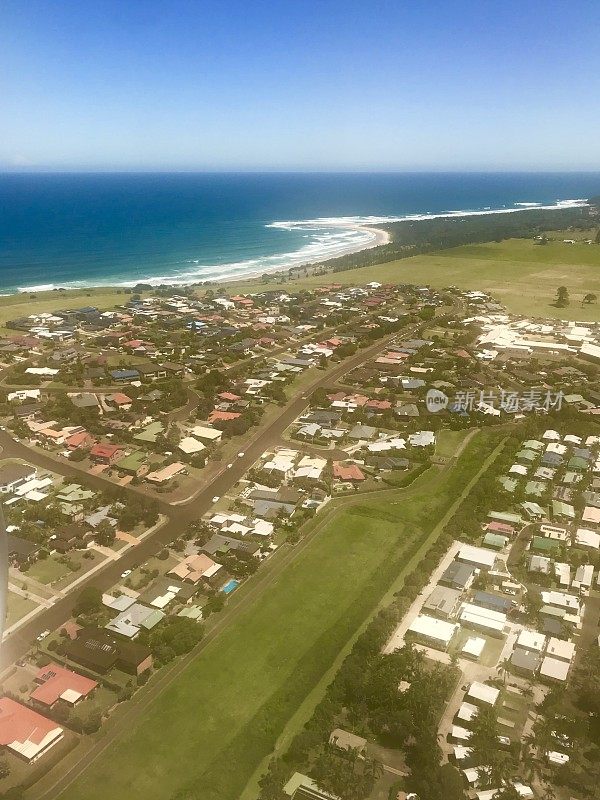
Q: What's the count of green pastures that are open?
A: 2